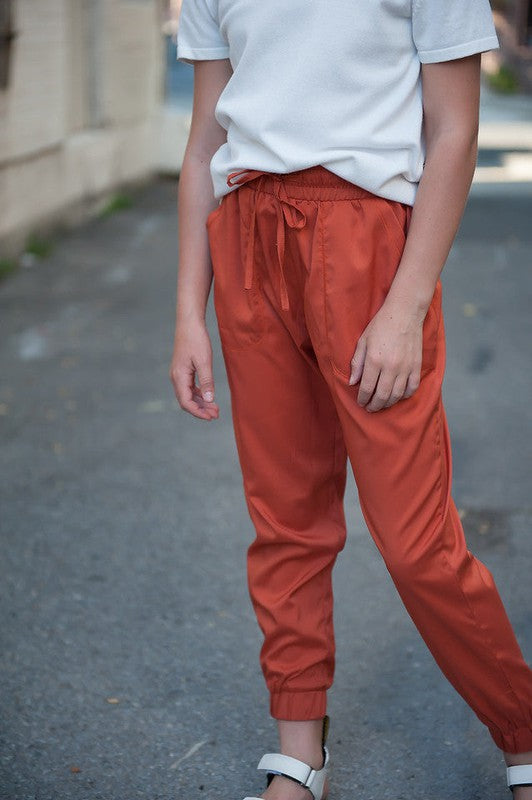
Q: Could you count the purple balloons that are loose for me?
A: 0